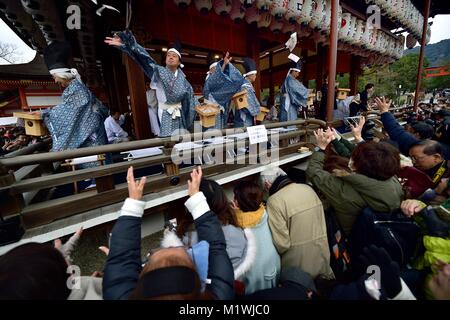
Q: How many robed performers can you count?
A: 5